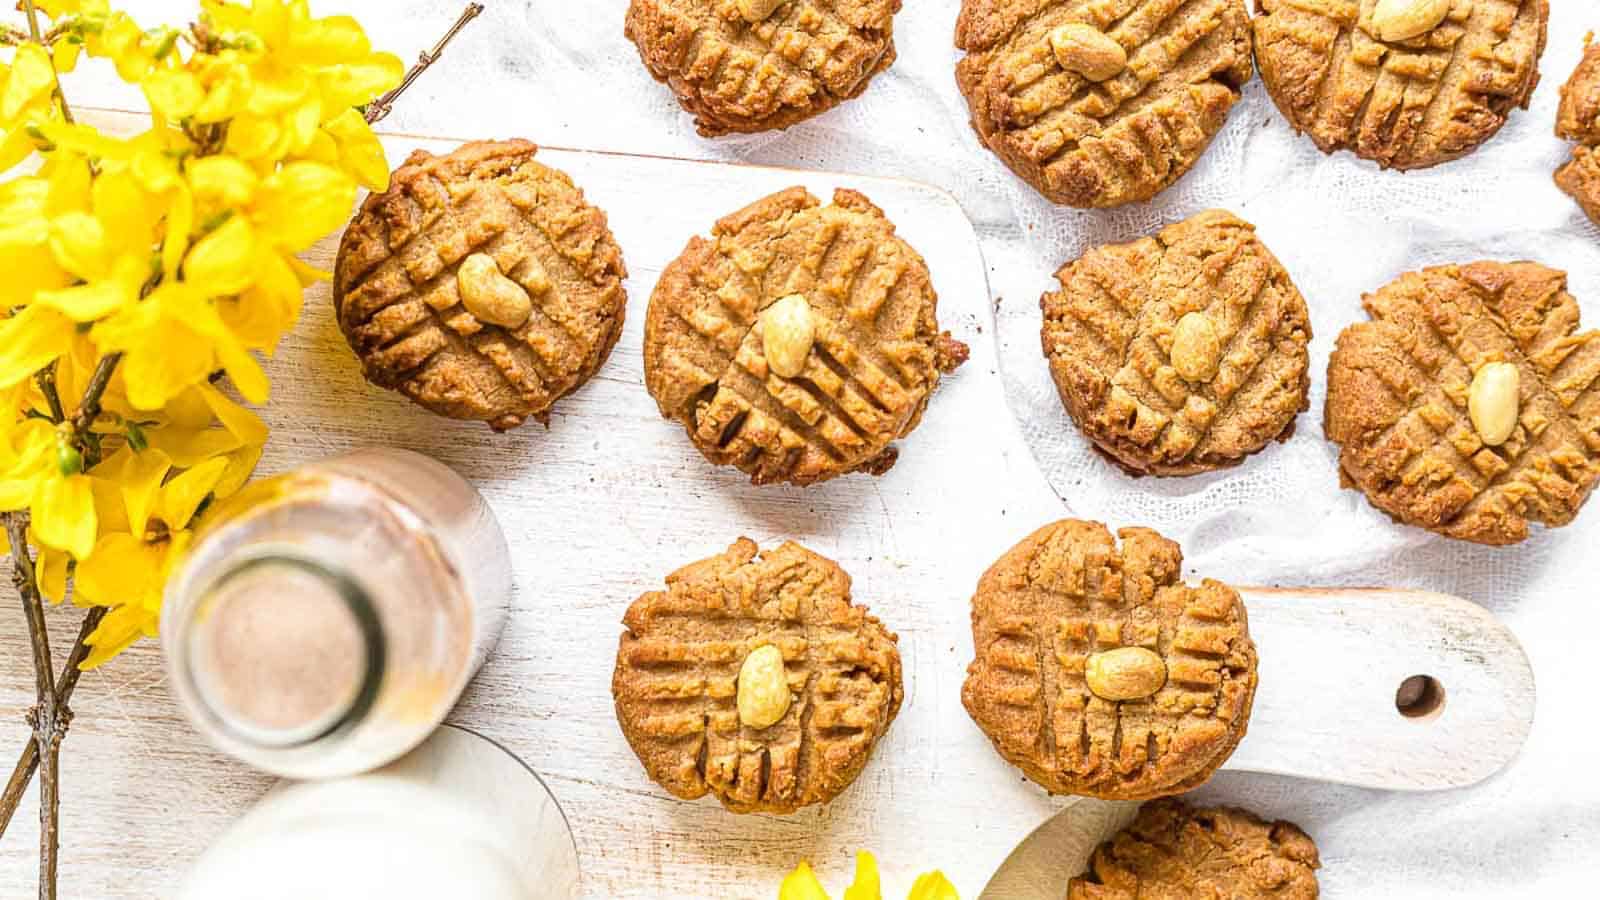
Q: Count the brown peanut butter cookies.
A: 11